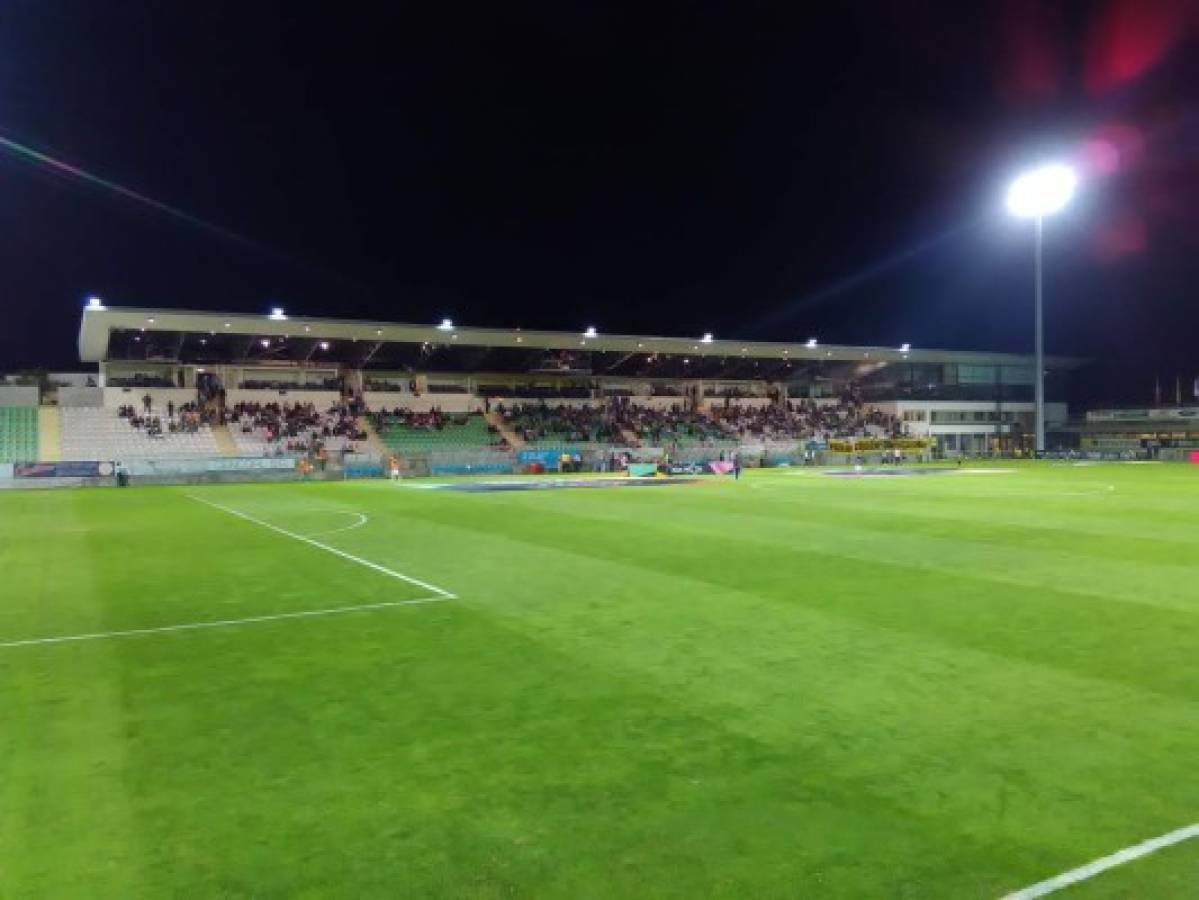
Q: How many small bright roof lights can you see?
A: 7